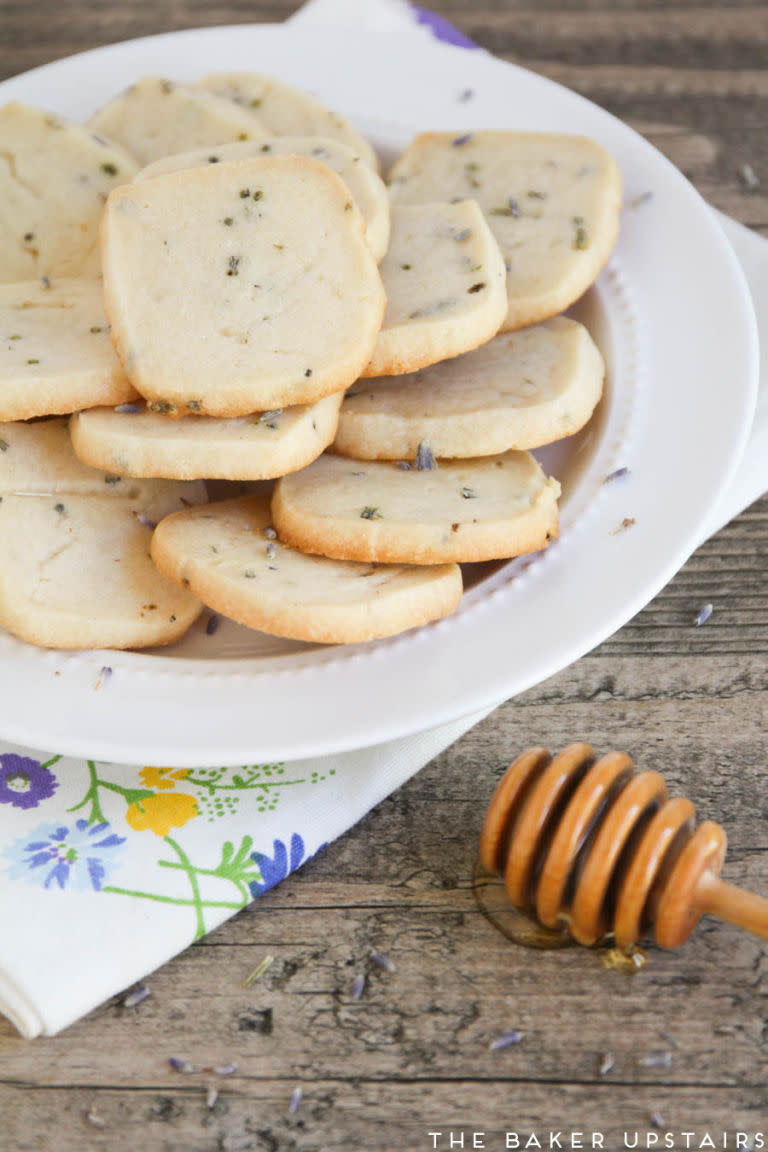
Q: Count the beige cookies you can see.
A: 14